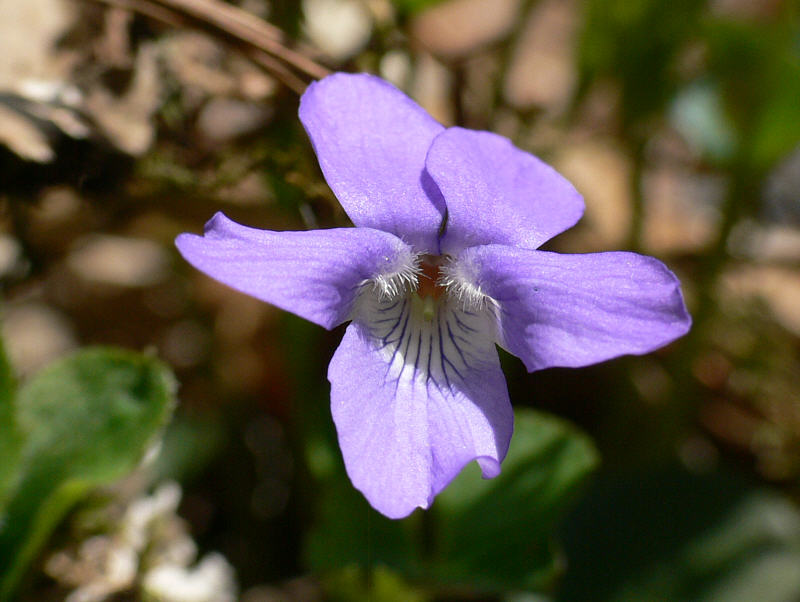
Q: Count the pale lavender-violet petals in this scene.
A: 5